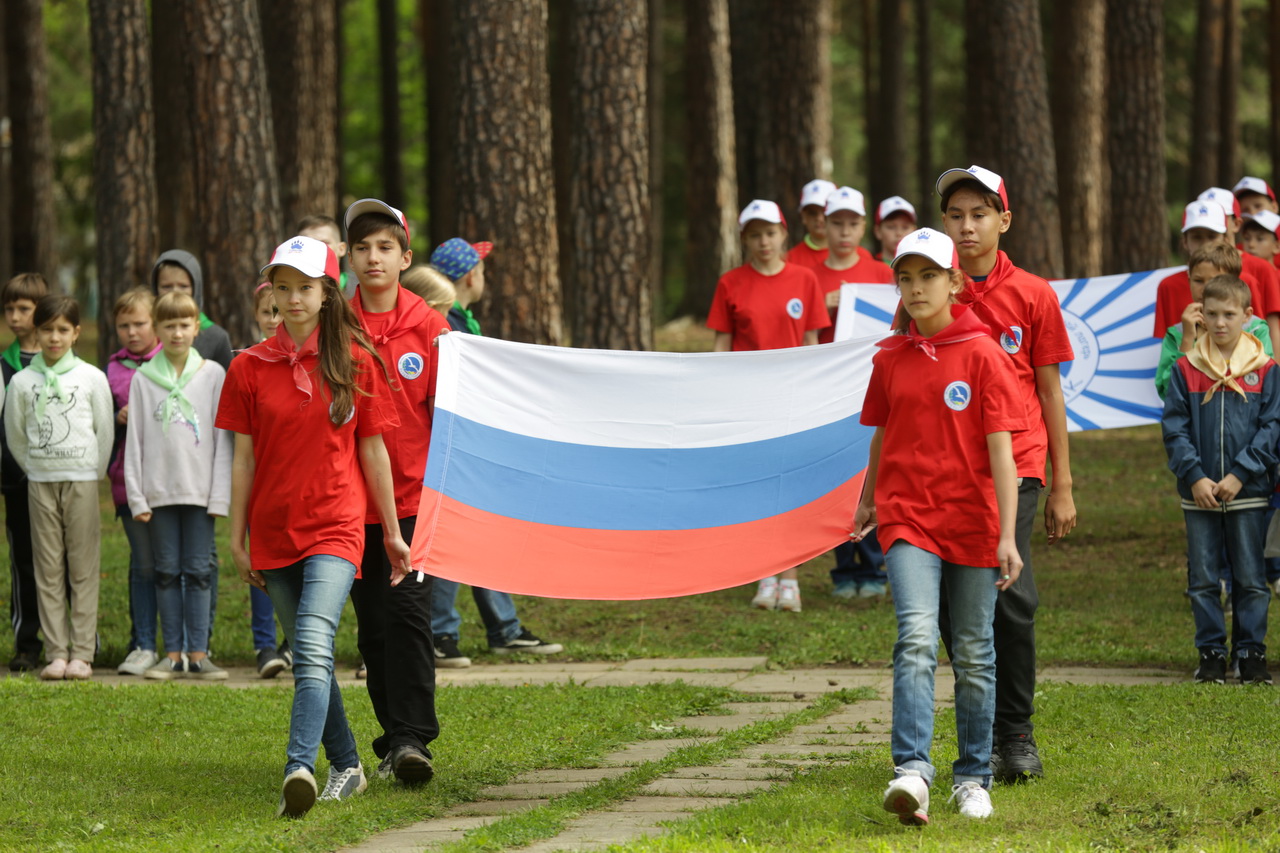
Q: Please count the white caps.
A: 12